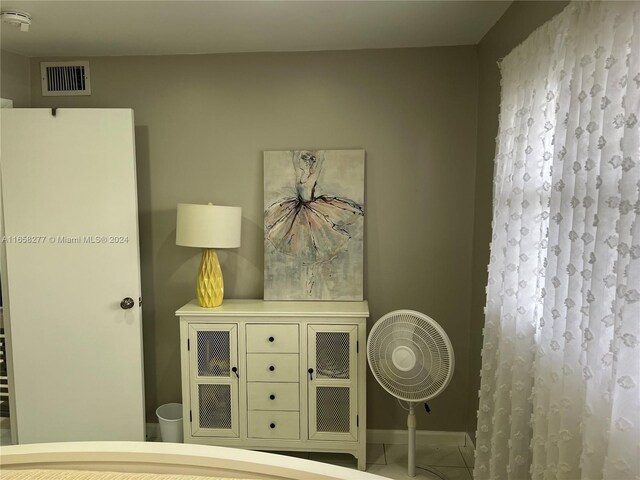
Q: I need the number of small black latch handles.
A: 2